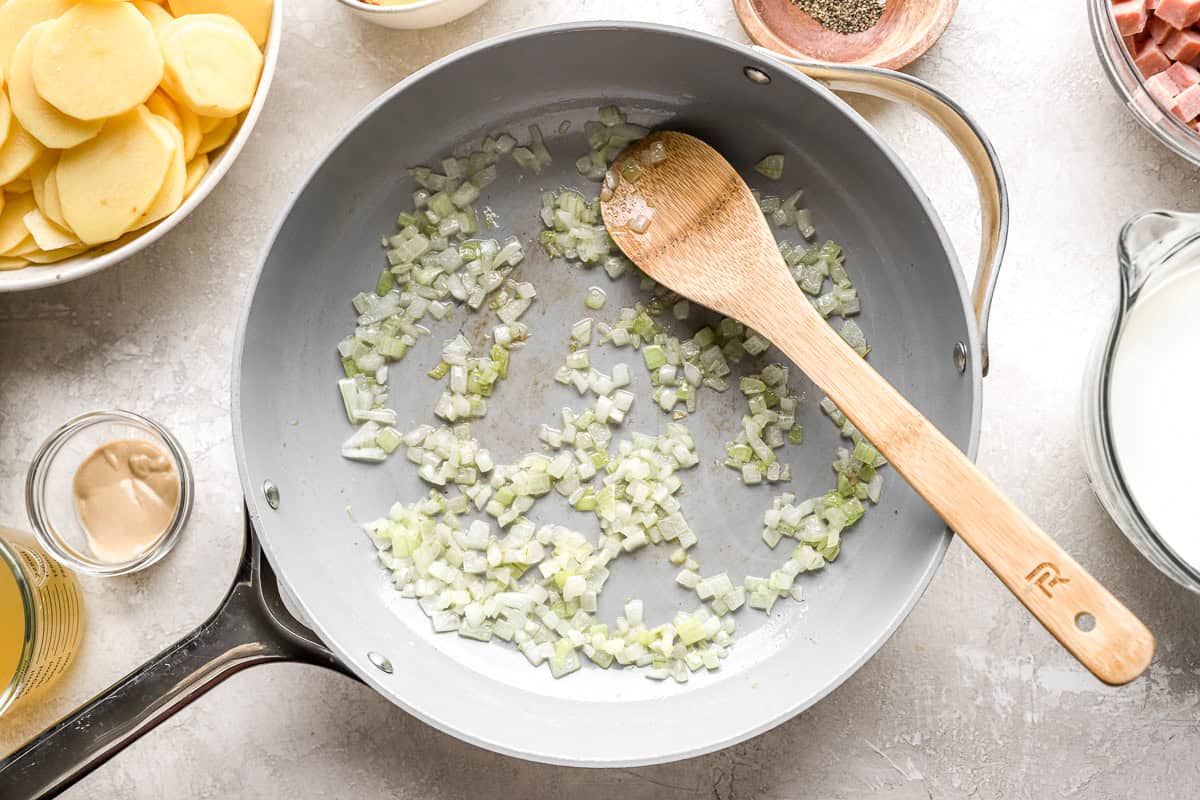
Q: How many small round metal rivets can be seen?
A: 4